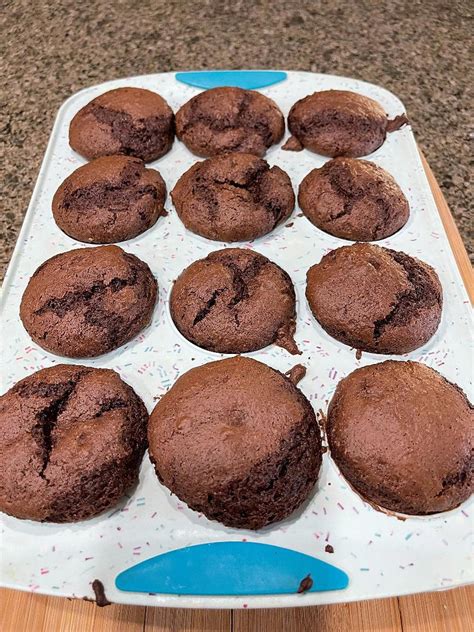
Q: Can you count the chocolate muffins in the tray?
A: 12